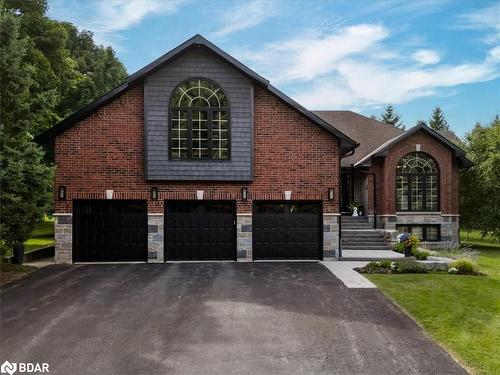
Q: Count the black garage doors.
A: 3